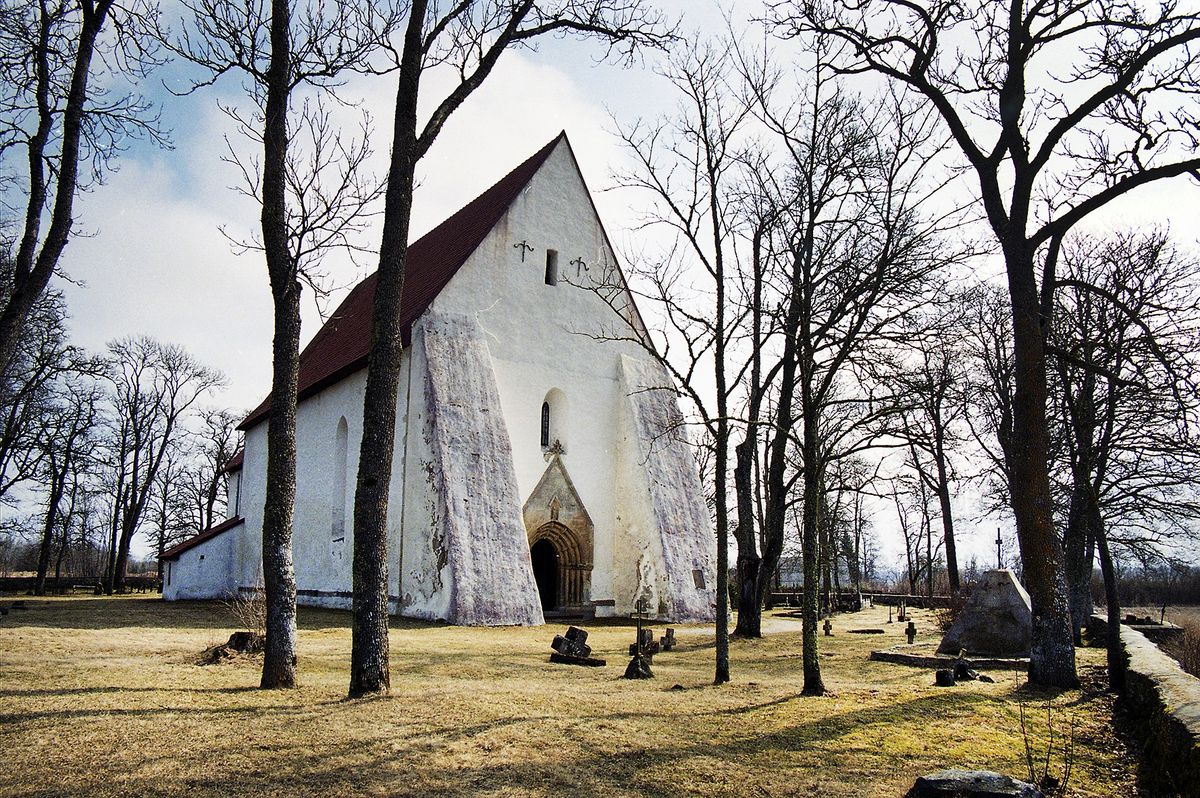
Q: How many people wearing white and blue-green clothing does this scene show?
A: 0